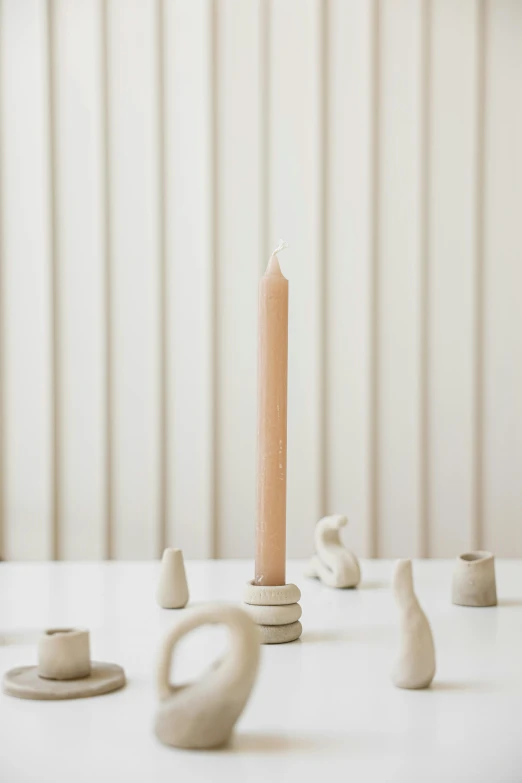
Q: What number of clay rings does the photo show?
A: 3